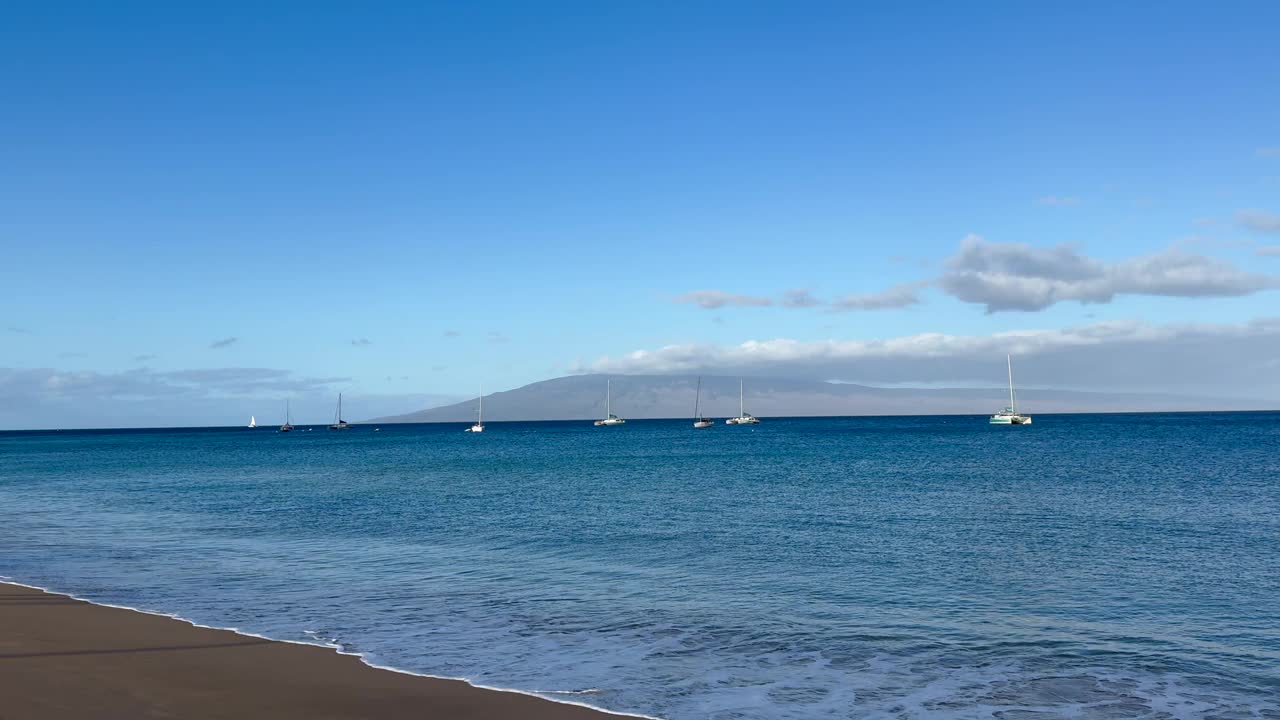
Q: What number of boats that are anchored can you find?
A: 7